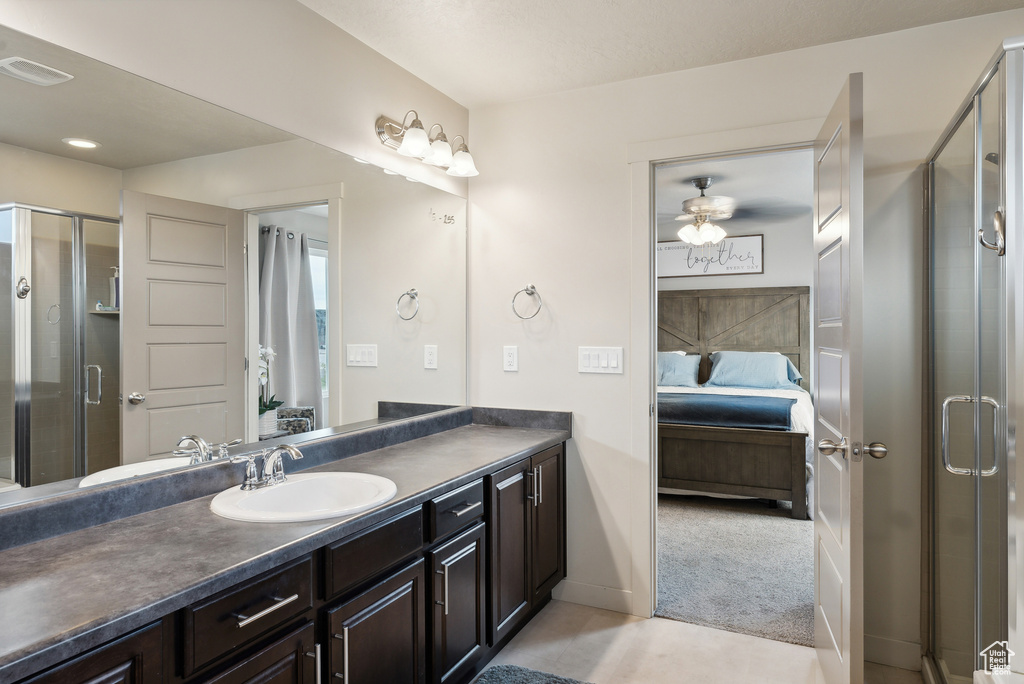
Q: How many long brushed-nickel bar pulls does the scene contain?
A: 7